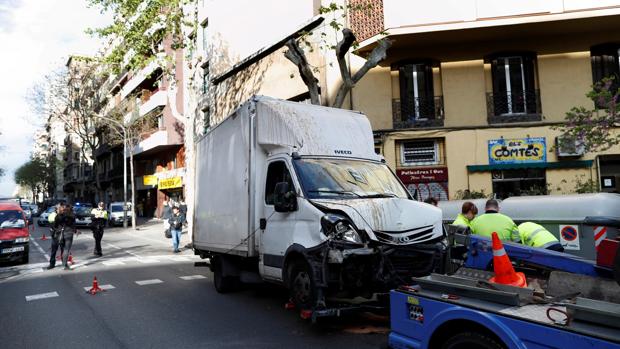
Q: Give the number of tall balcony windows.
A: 3